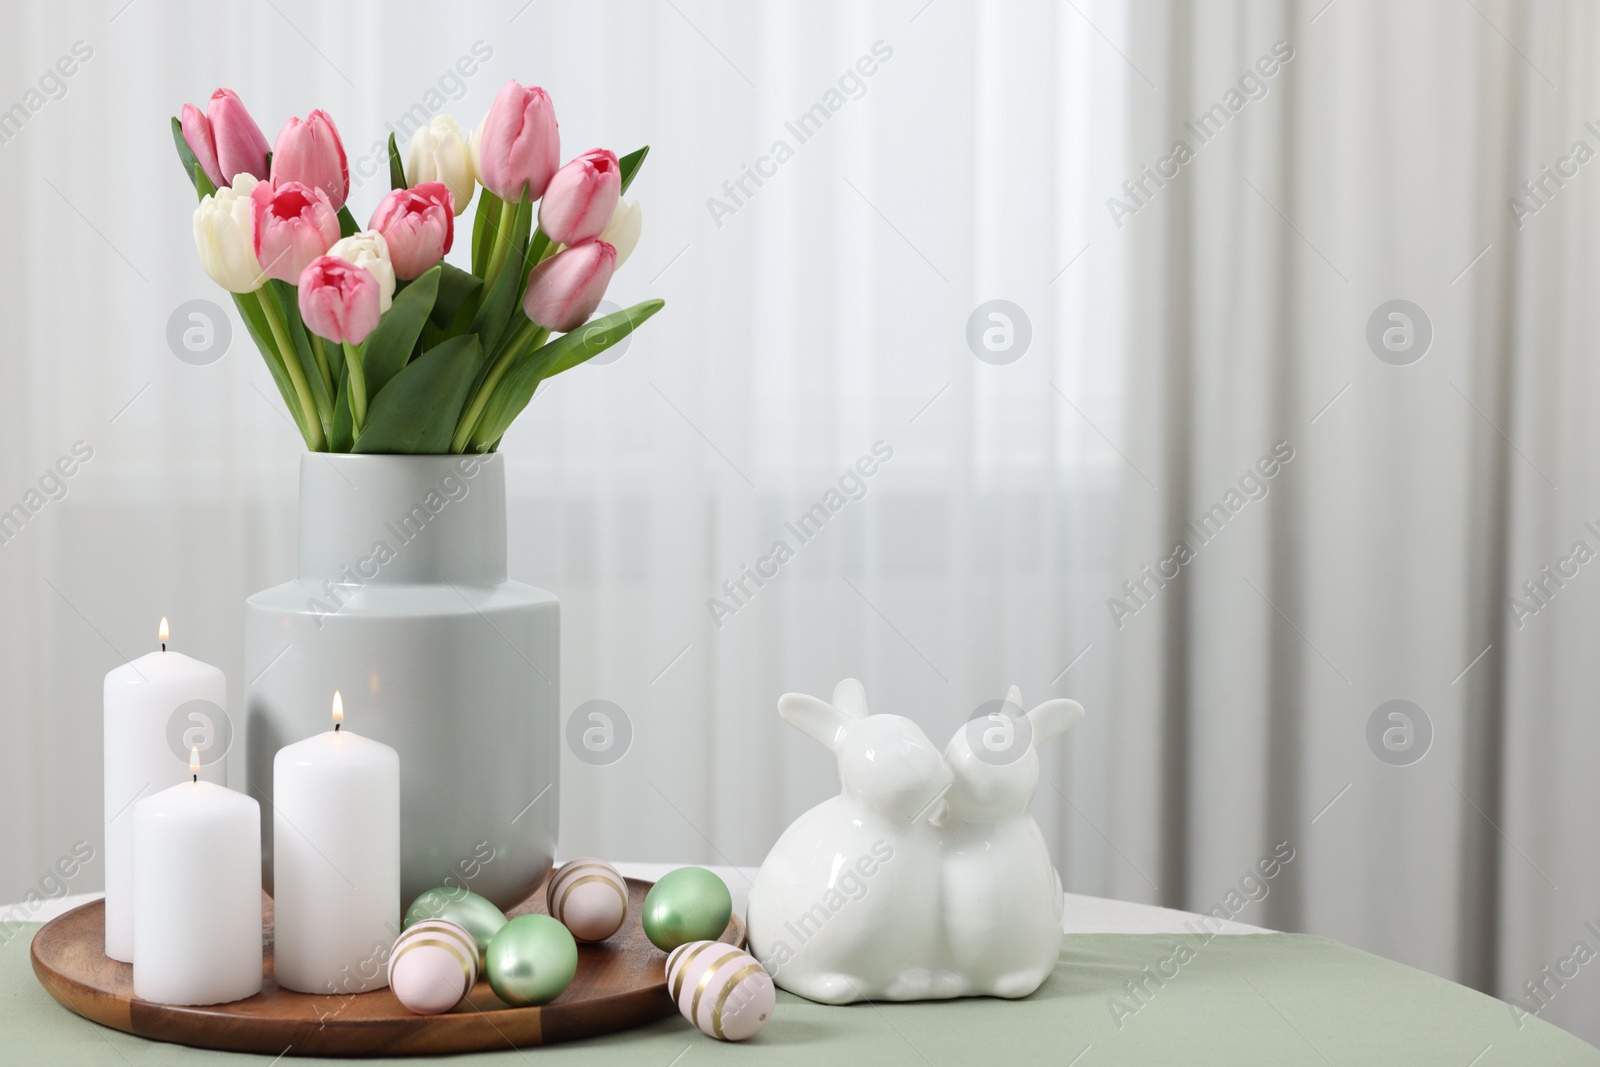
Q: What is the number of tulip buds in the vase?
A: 13